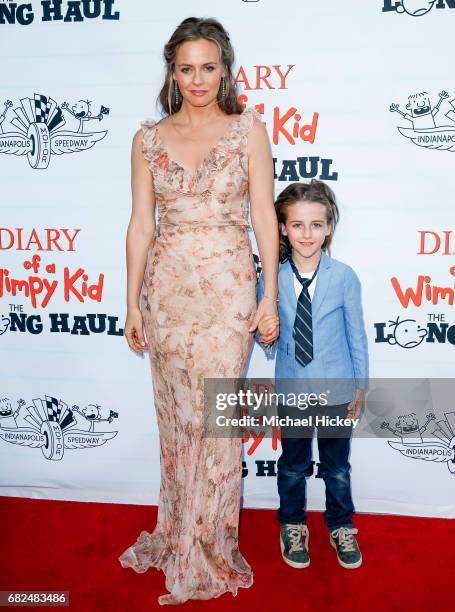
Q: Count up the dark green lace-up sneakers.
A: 2